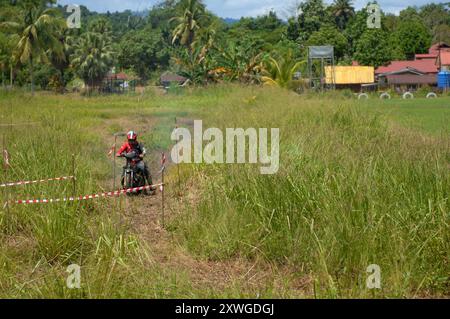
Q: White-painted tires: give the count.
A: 4